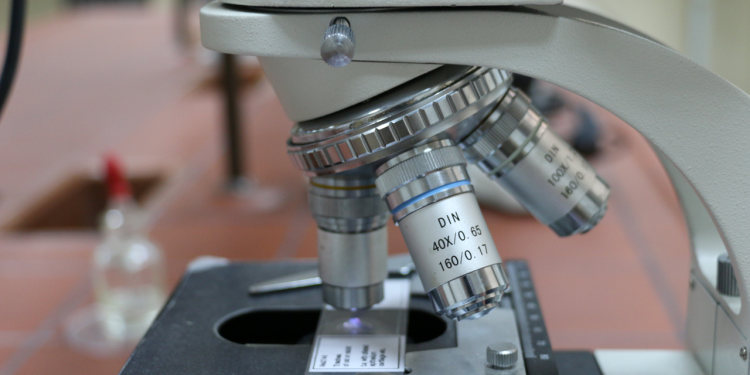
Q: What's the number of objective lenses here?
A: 3